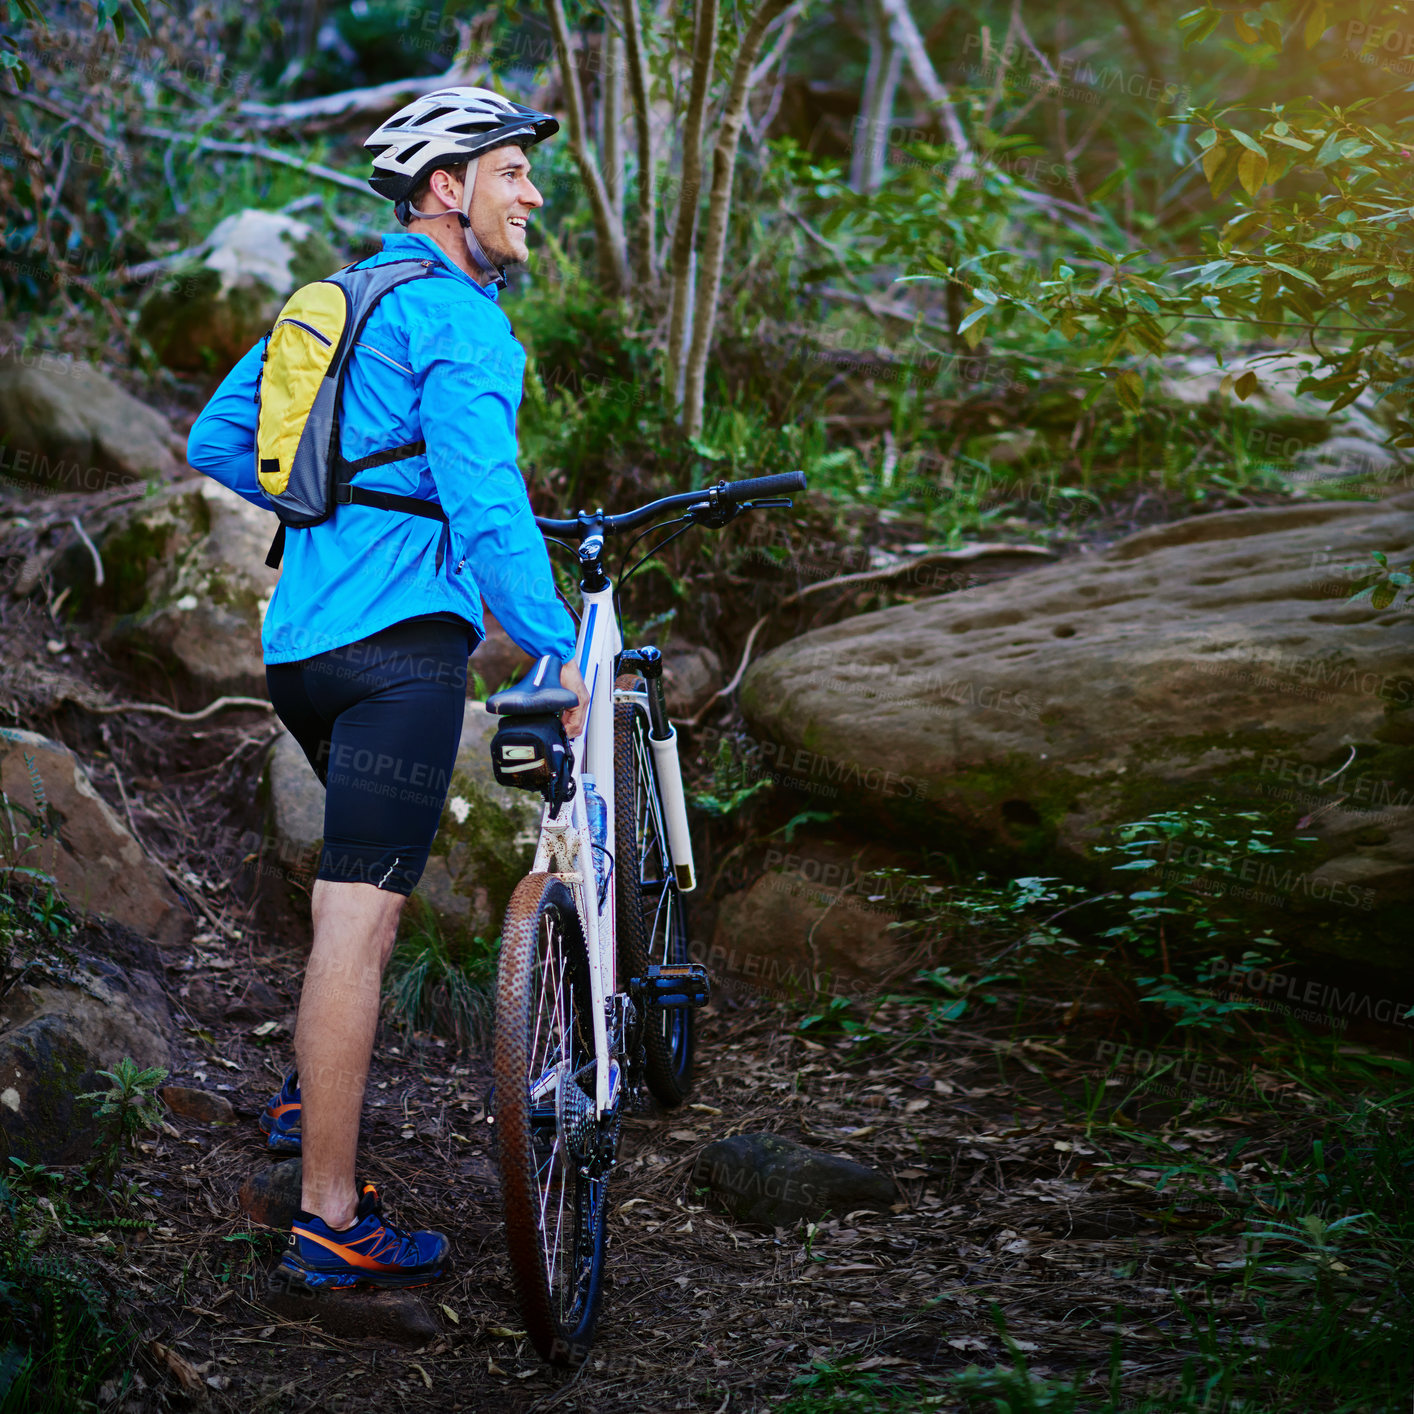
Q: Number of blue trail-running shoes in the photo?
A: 2